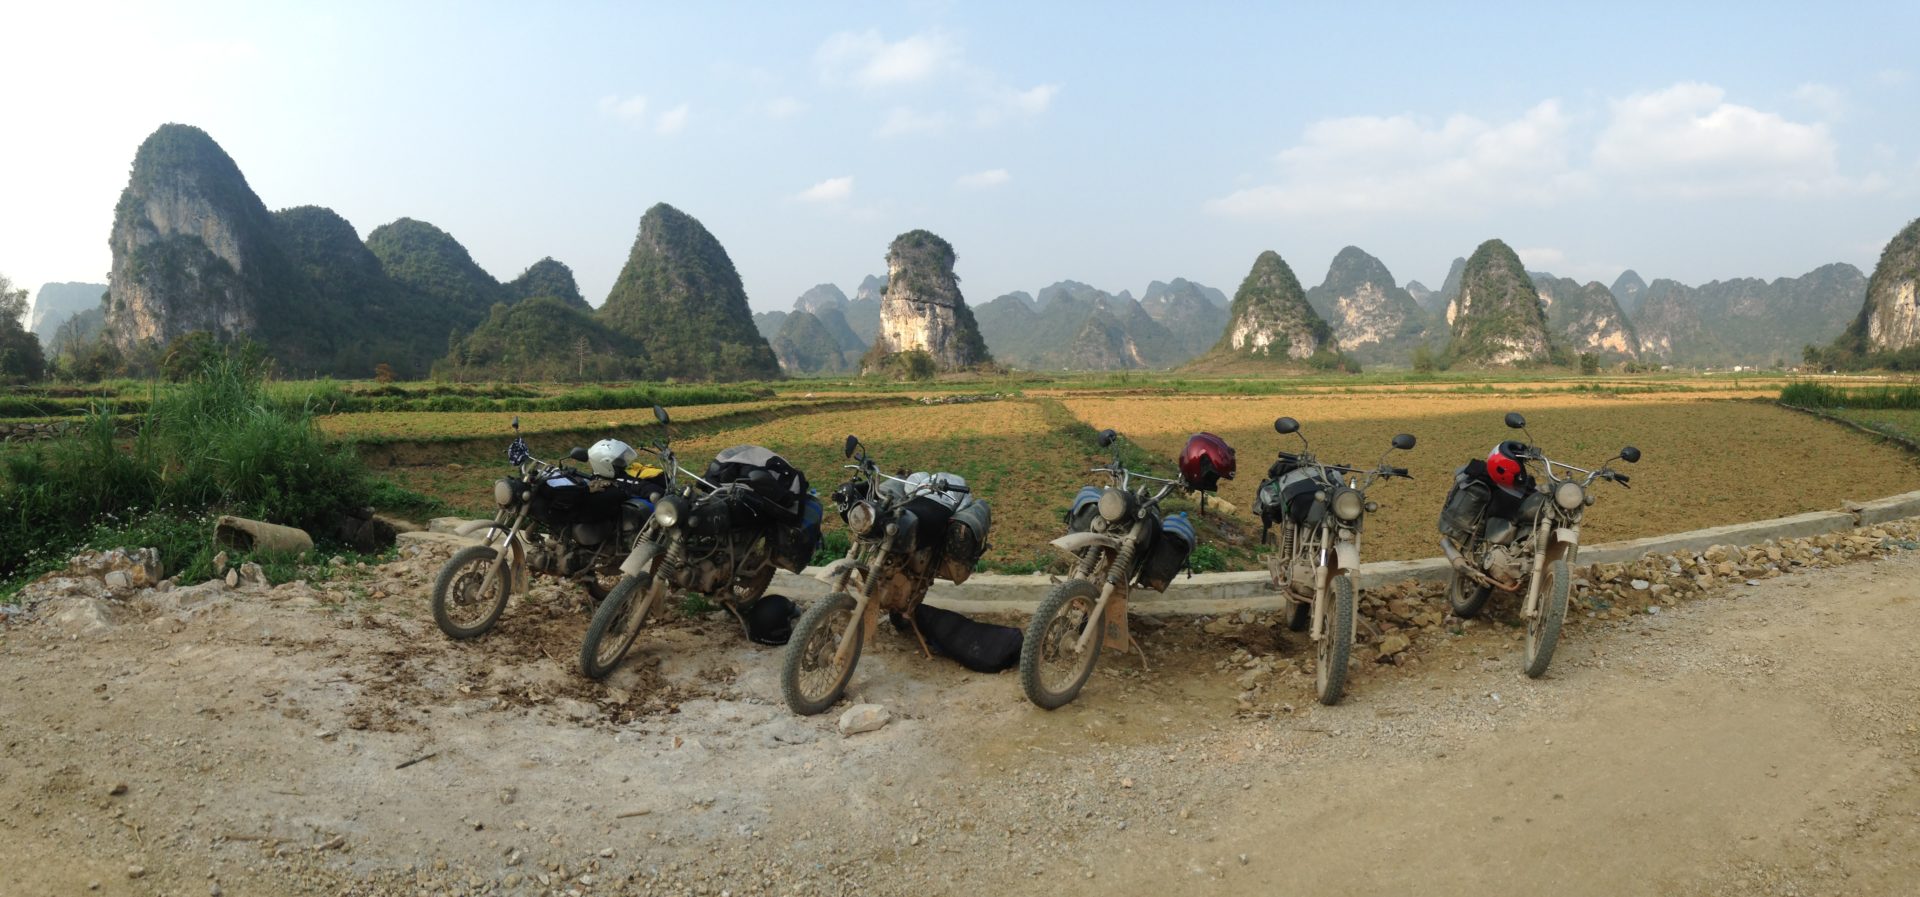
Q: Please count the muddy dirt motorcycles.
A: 6